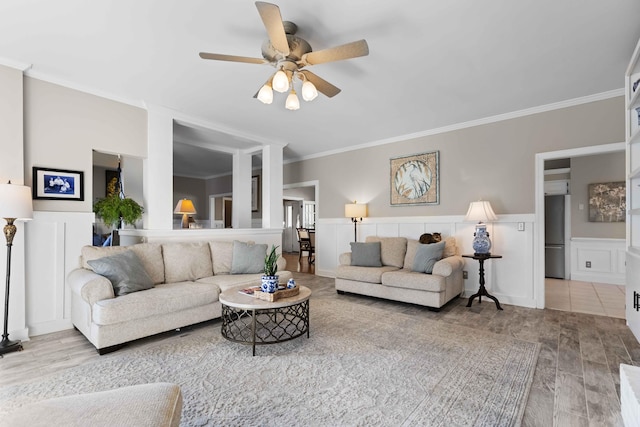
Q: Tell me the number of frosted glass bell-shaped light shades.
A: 4